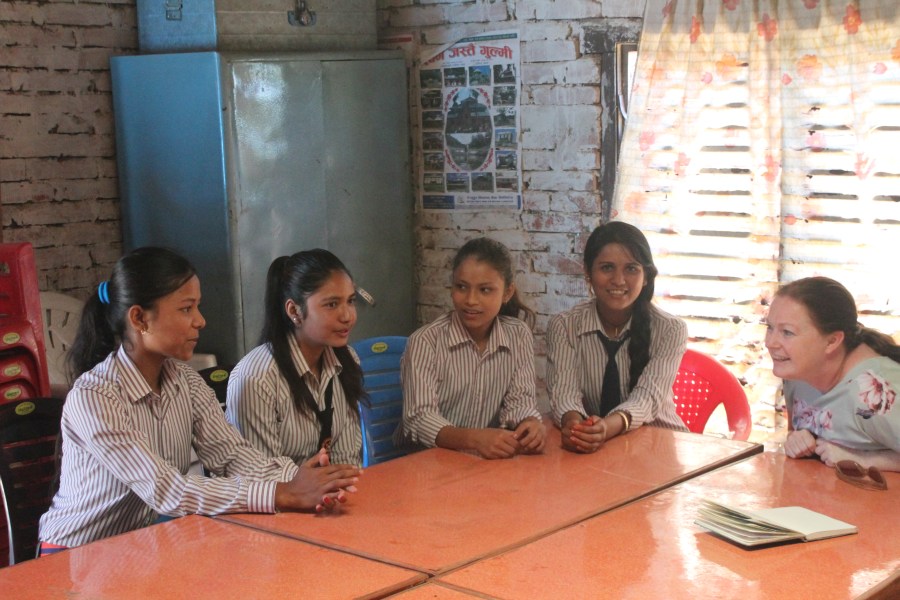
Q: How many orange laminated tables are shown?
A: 4